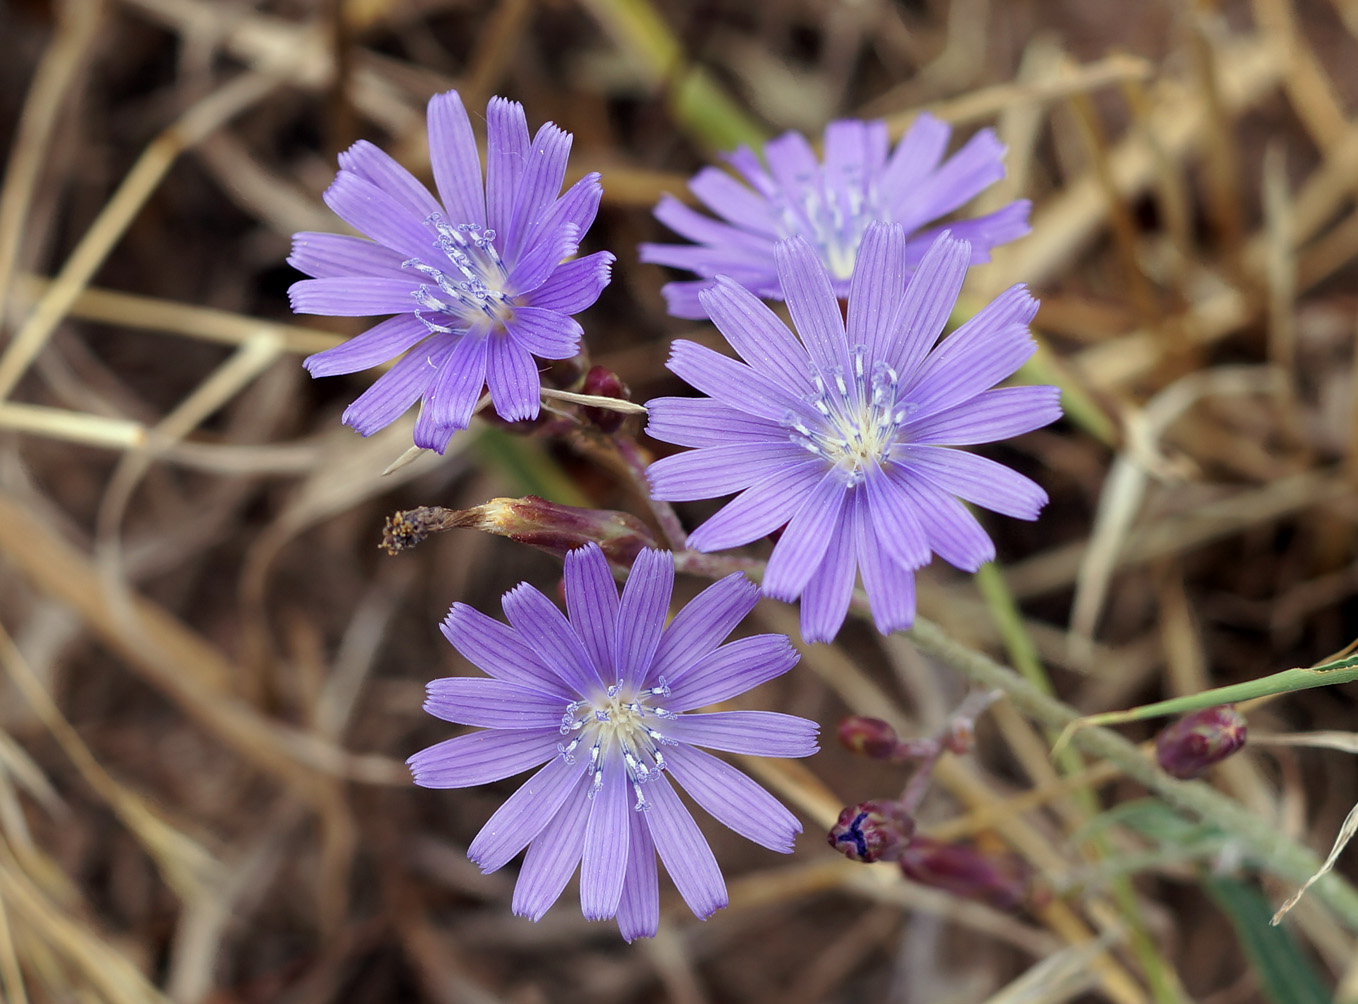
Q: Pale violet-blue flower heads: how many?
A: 4